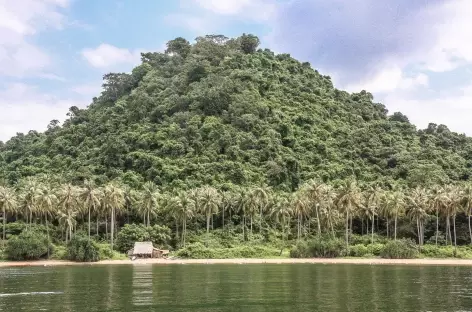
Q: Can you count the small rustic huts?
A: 1